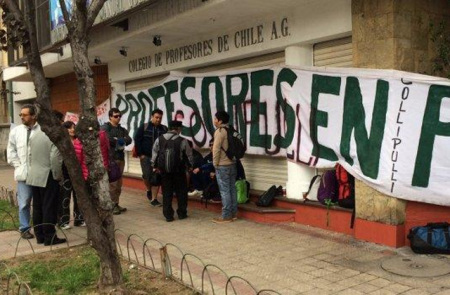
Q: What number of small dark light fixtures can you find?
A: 3